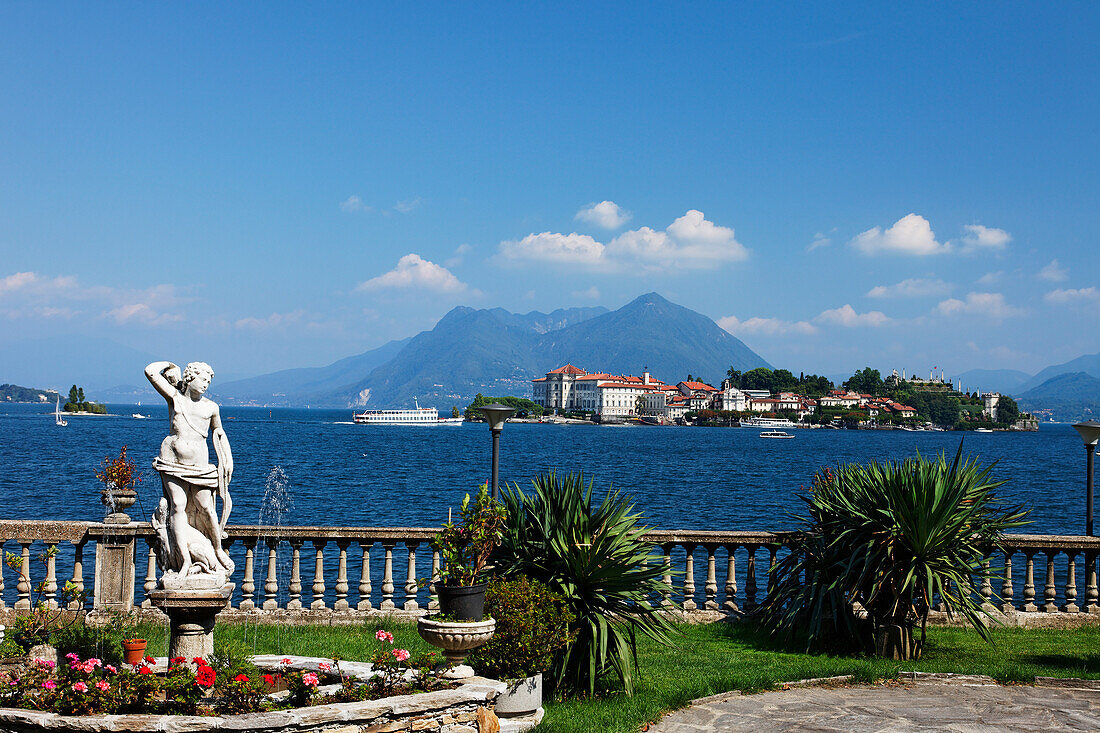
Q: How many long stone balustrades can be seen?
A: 1